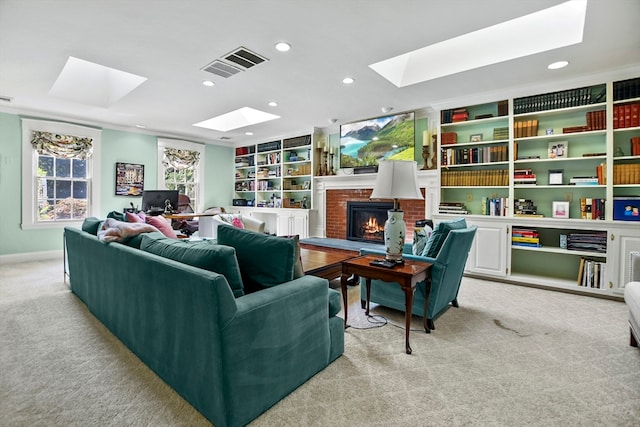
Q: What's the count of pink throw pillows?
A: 2